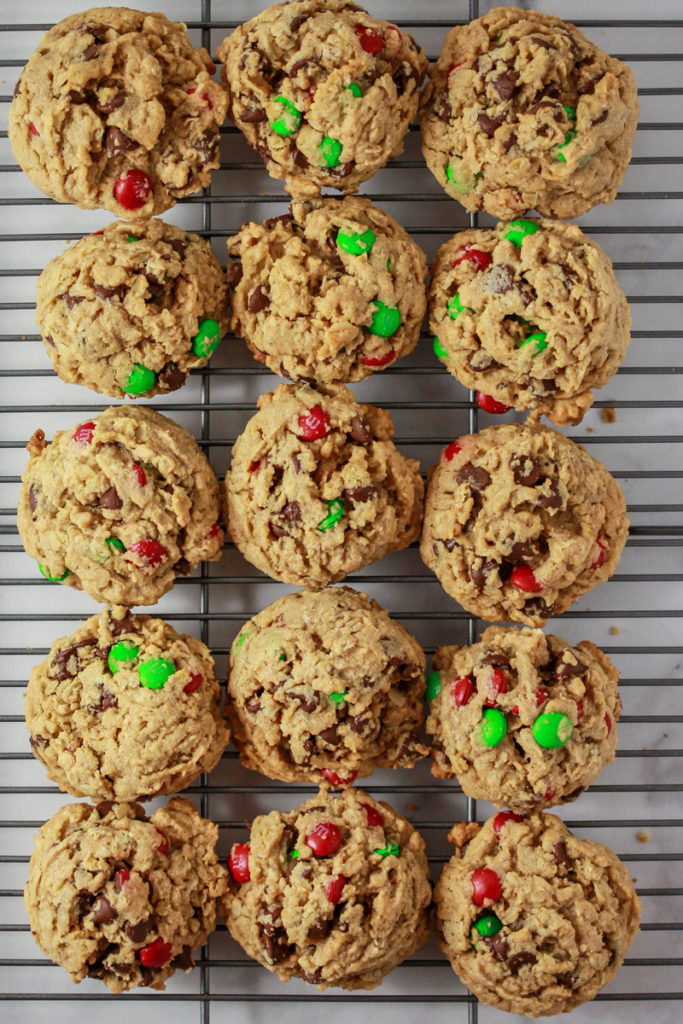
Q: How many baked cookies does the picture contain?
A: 15